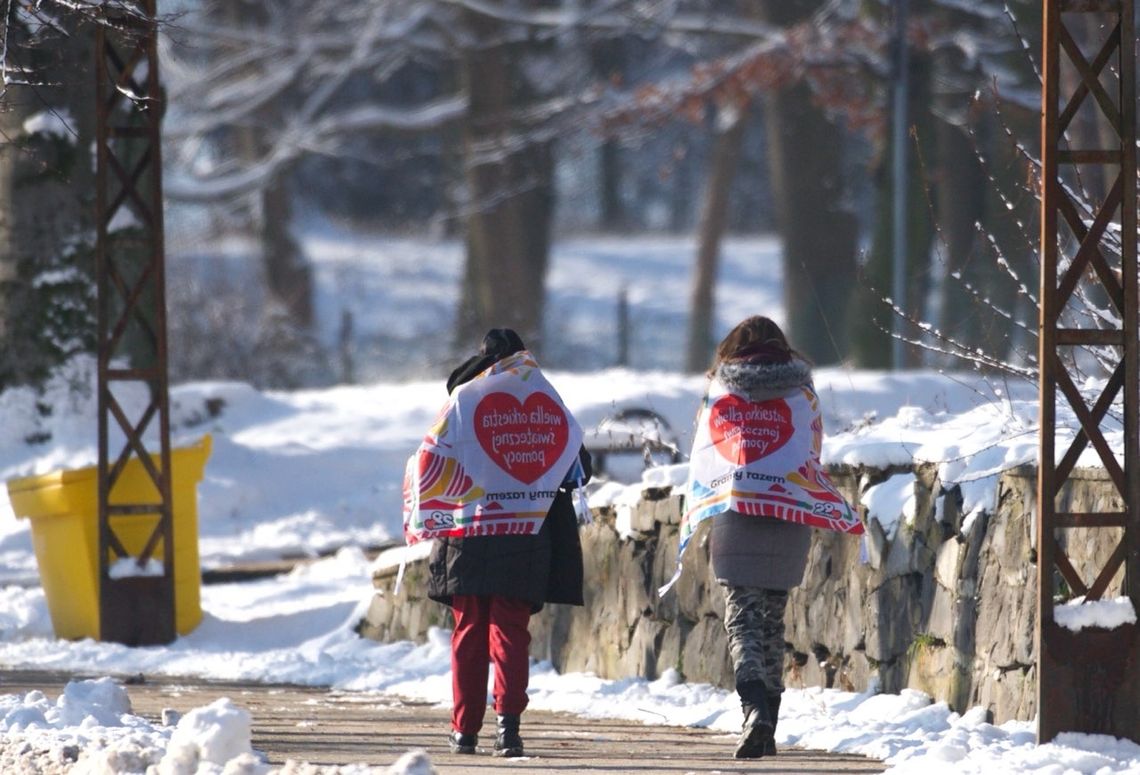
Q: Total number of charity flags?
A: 2